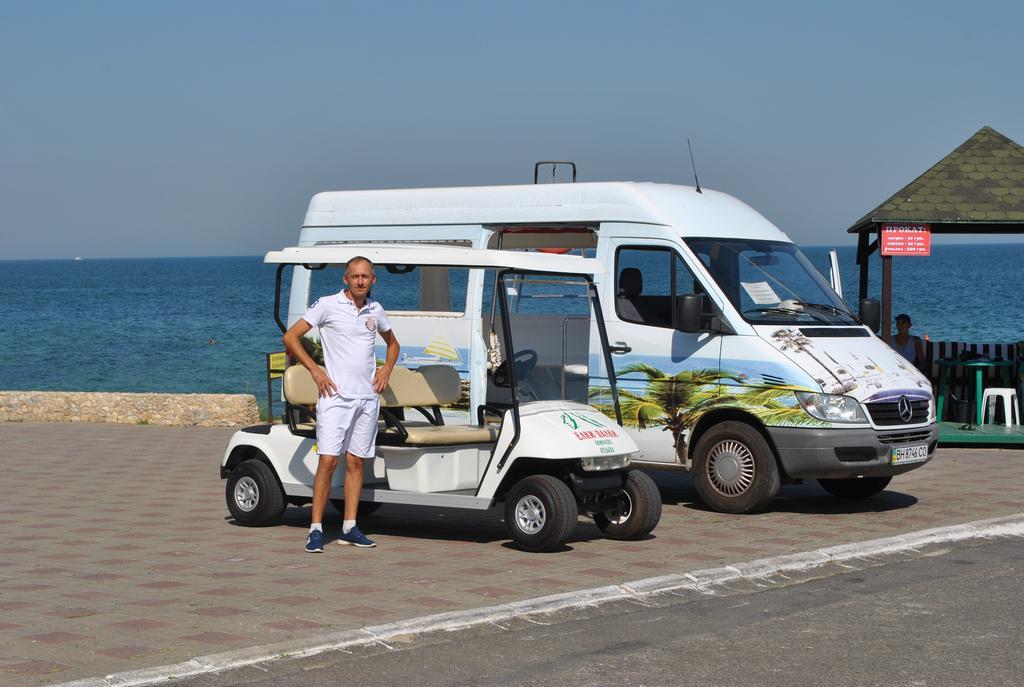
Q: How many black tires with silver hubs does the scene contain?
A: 4